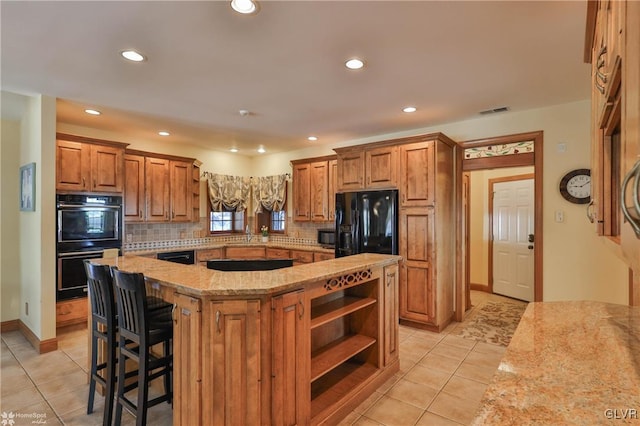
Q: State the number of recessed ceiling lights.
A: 9